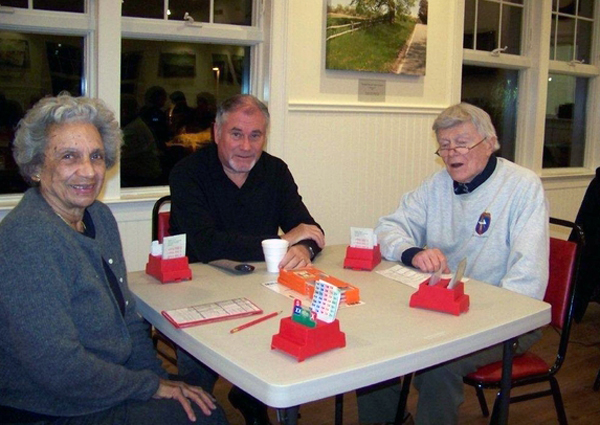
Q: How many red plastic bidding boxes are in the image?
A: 4